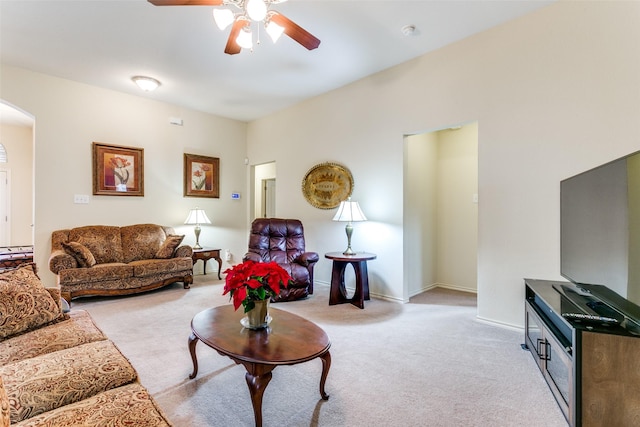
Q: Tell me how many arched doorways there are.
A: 1